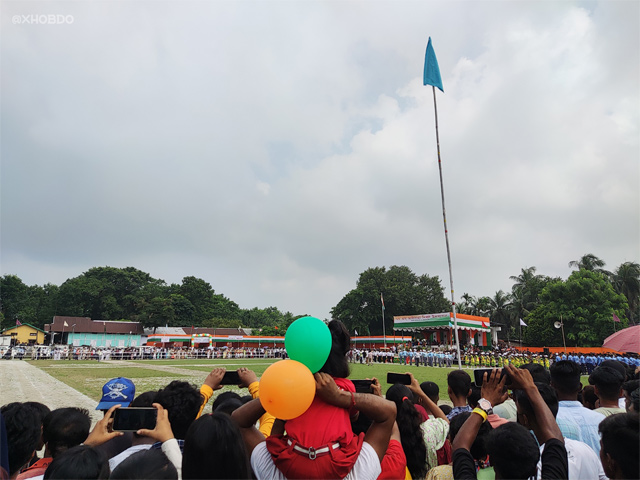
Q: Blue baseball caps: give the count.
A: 1